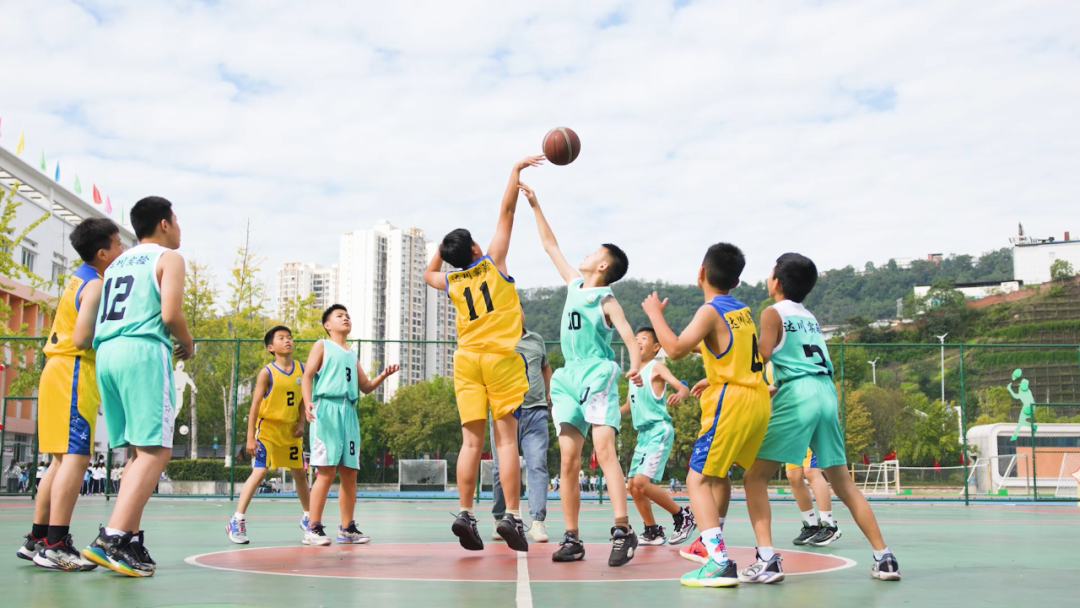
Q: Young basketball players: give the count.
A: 10